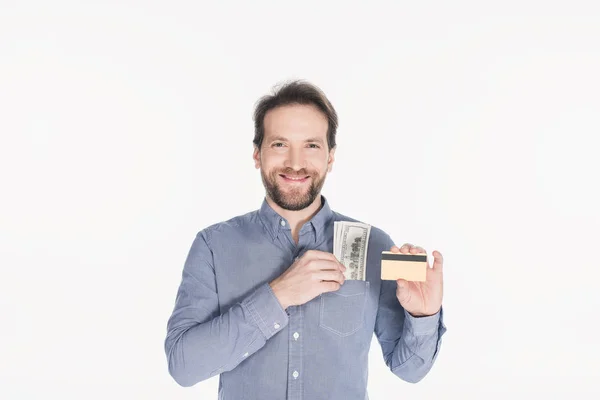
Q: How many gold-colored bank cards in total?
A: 1